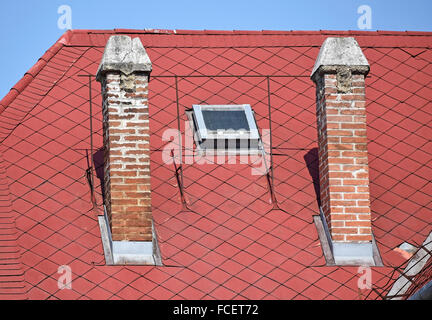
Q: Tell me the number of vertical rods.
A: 3